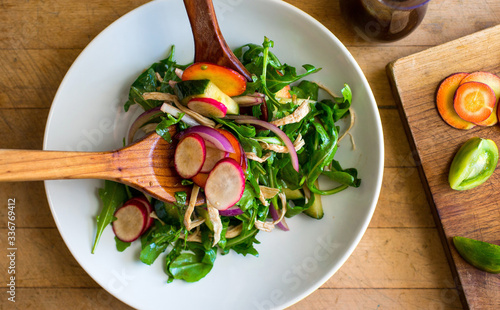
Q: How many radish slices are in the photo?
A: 6